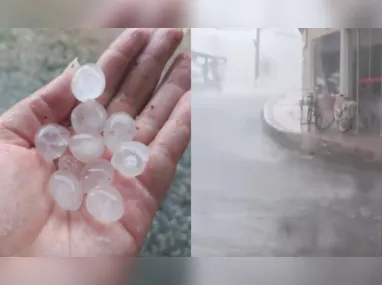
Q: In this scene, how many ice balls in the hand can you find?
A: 10